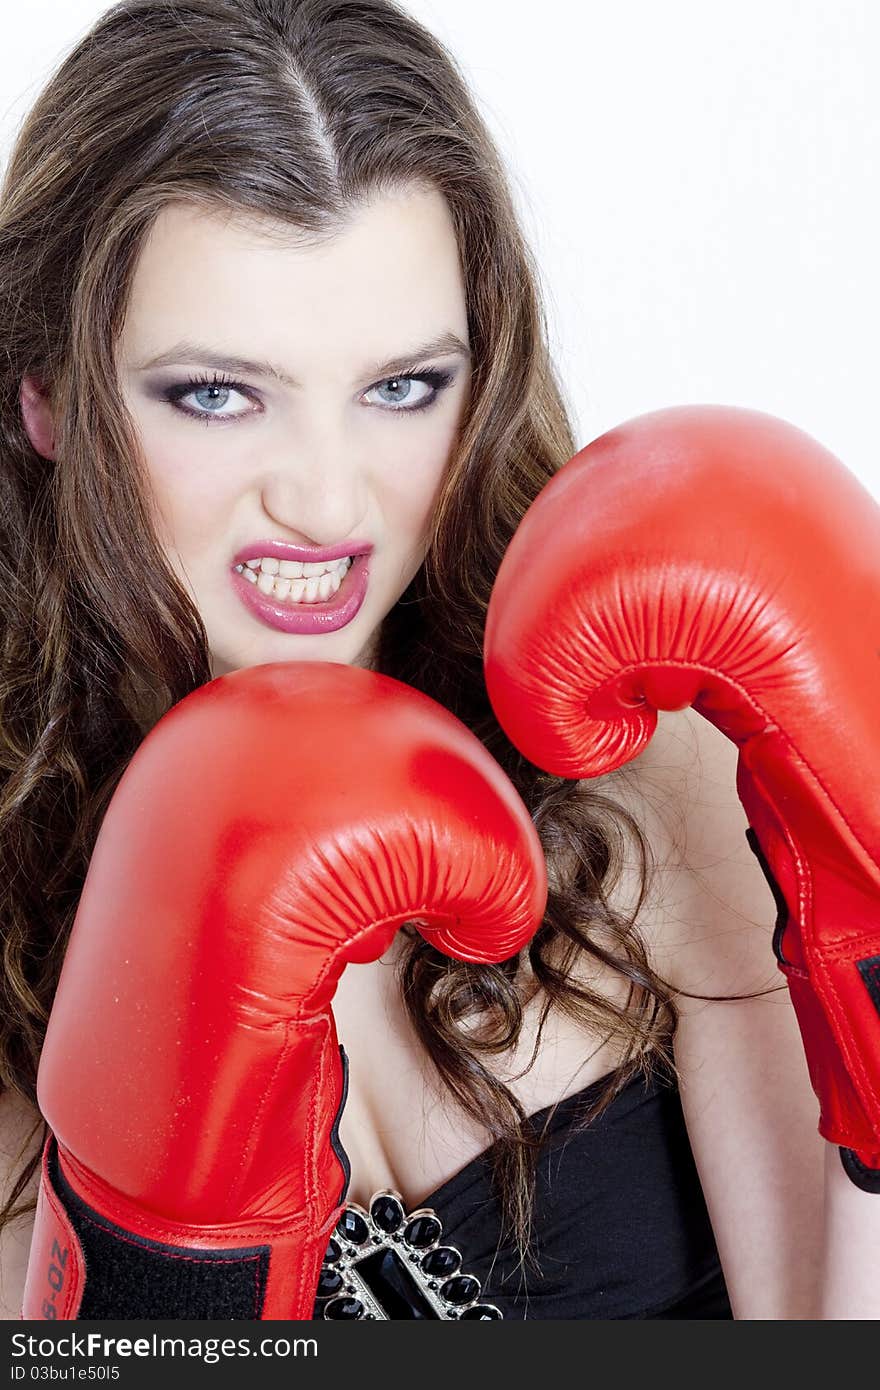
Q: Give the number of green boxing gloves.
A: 0